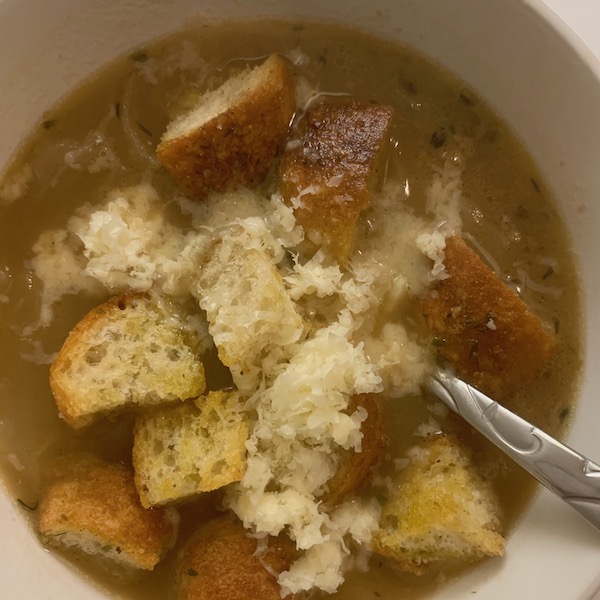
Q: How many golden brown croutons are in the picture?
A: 10